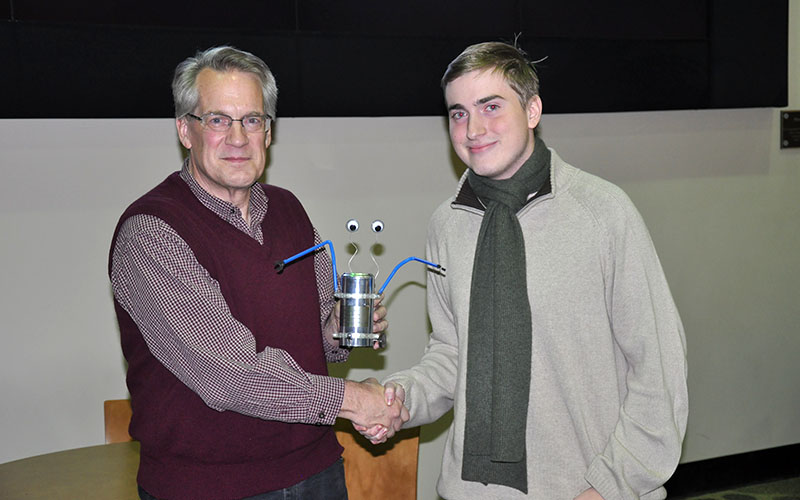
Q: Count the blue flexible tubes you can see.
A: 2